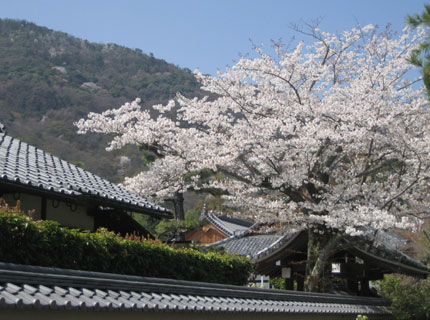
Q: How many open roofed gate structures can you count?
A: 1